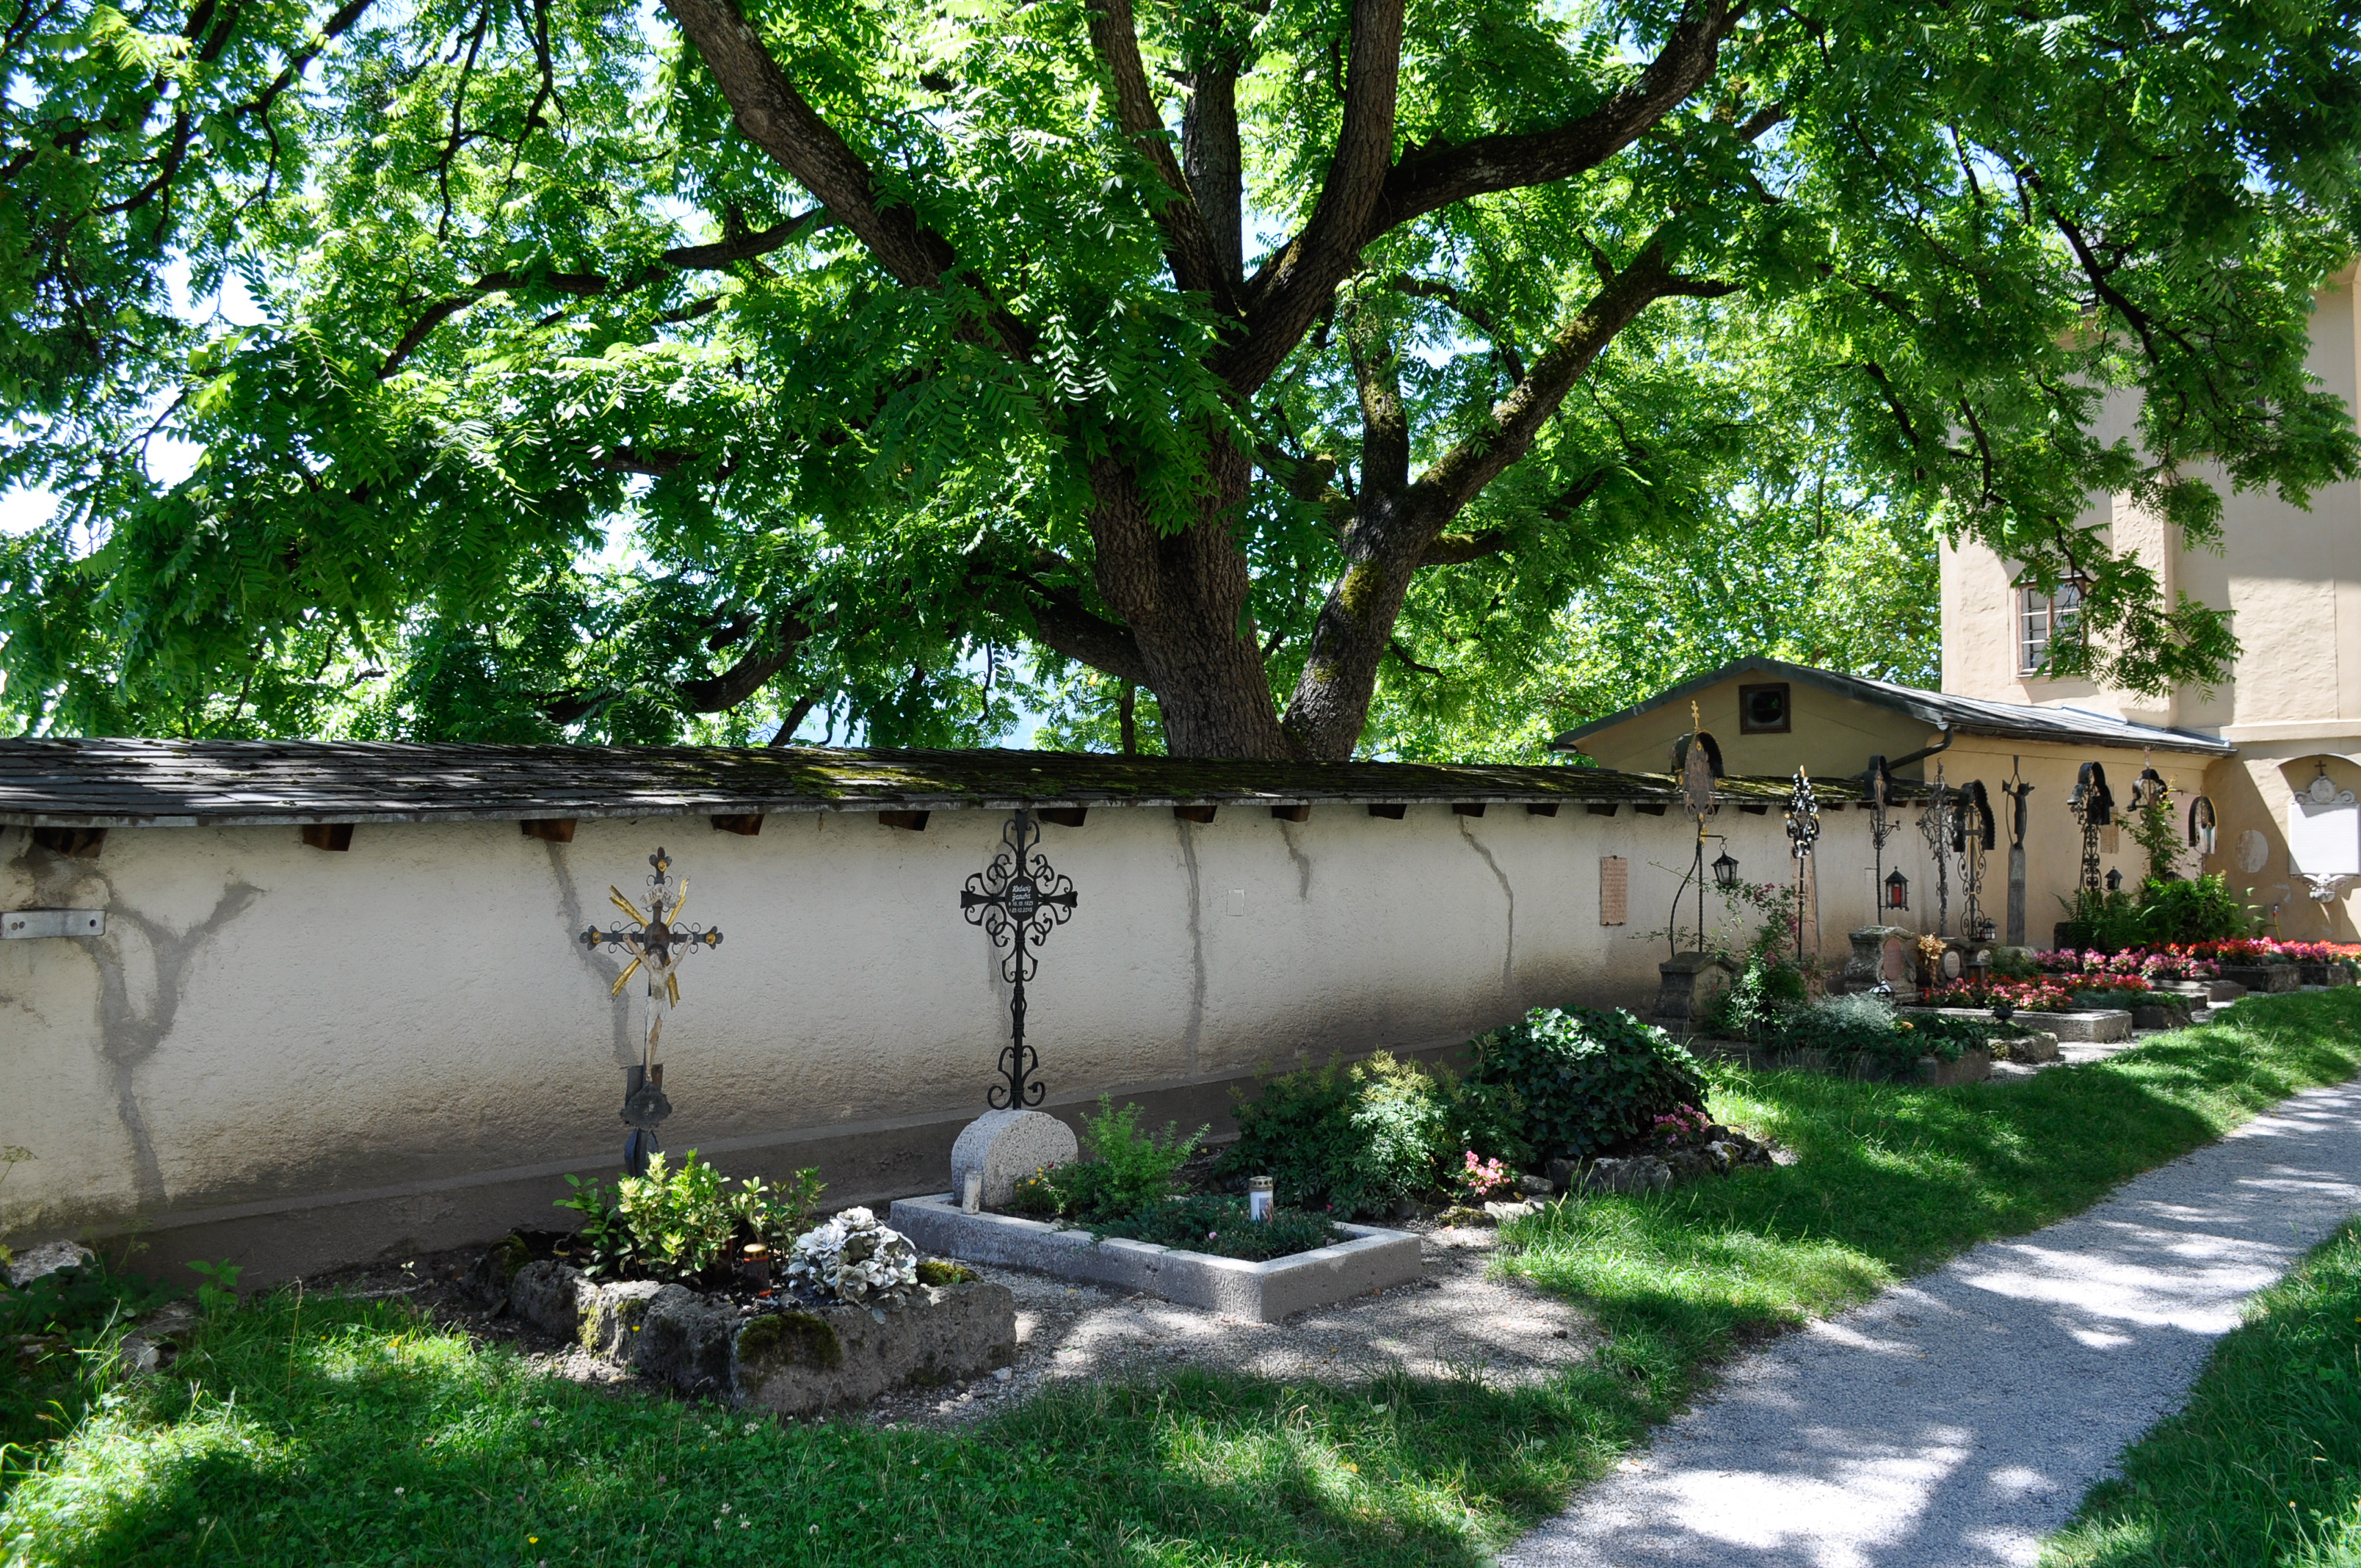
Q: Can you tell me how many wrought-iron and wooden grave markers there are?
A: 11